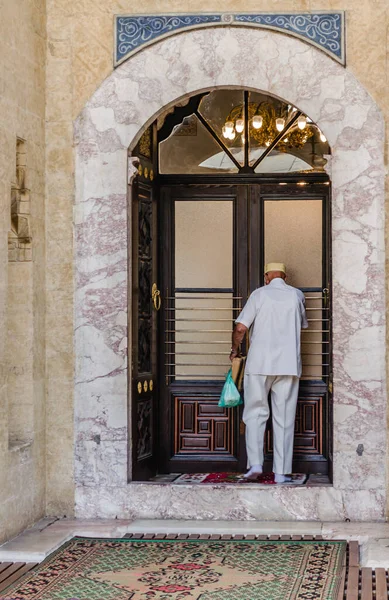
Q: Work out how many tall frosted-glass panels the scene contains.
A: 2